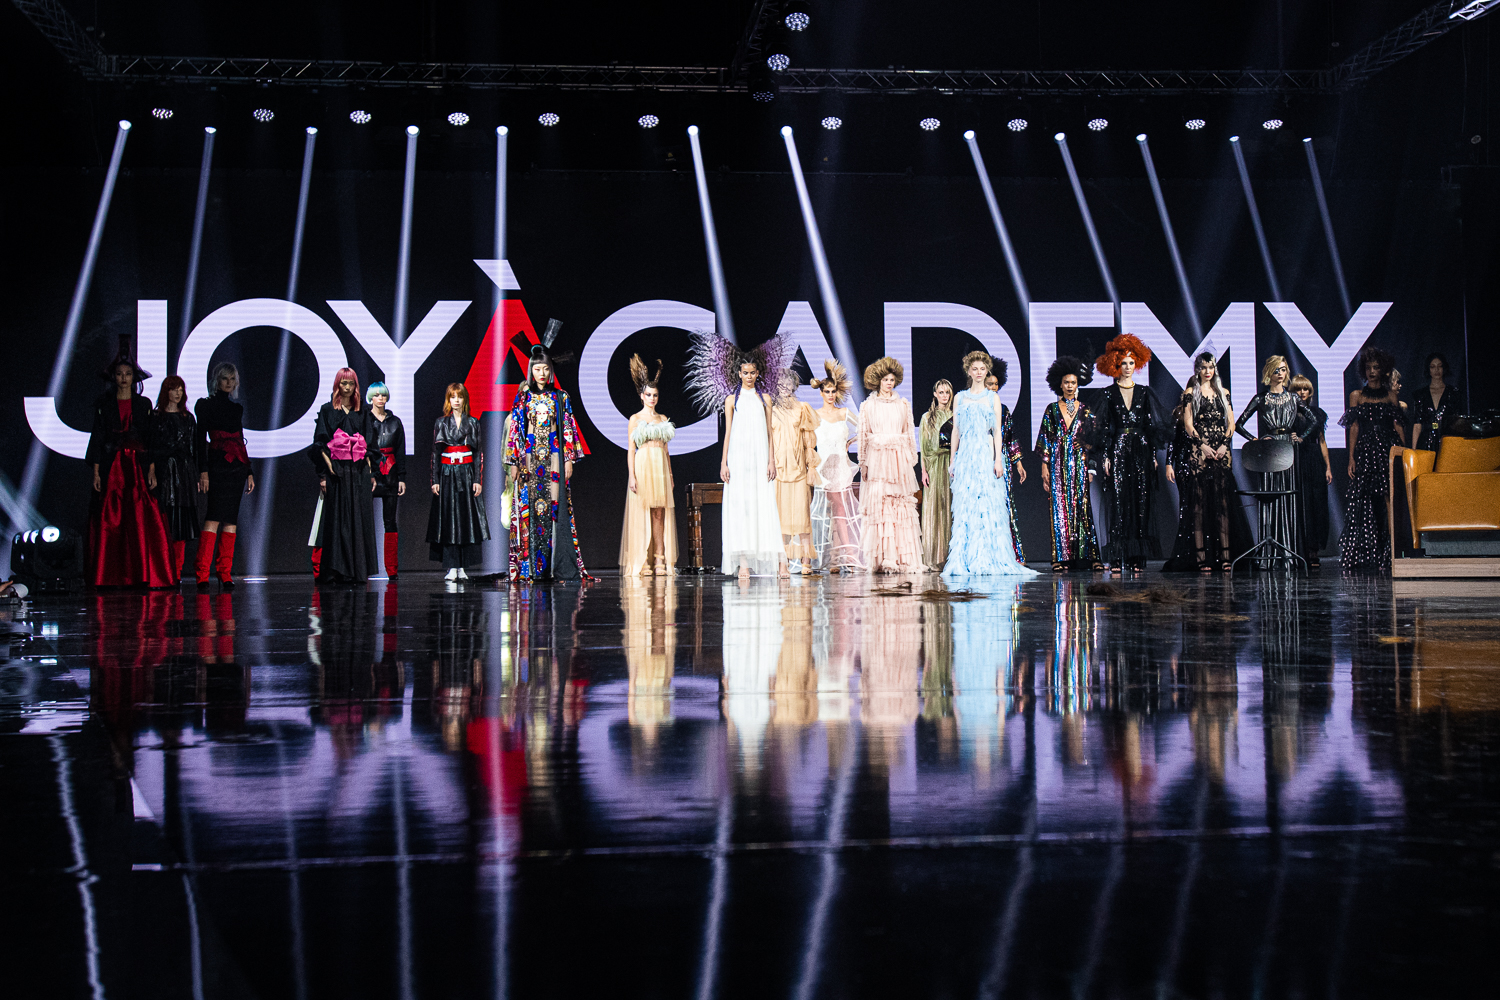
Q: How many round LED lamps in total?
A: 15